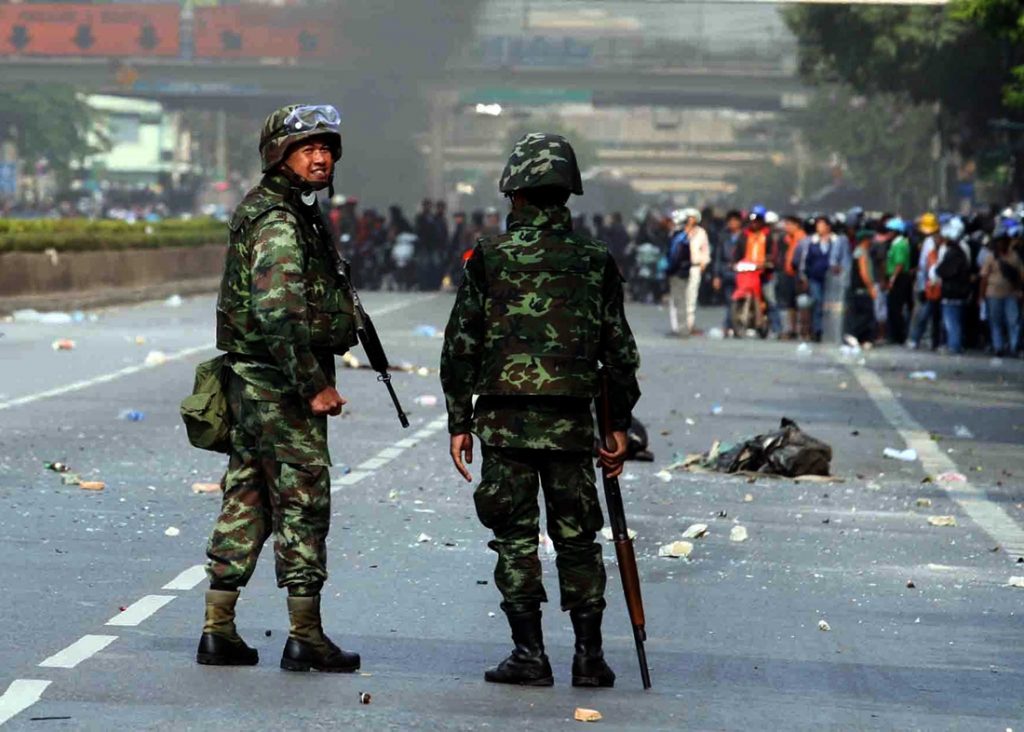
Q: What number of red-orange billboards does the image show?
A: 2